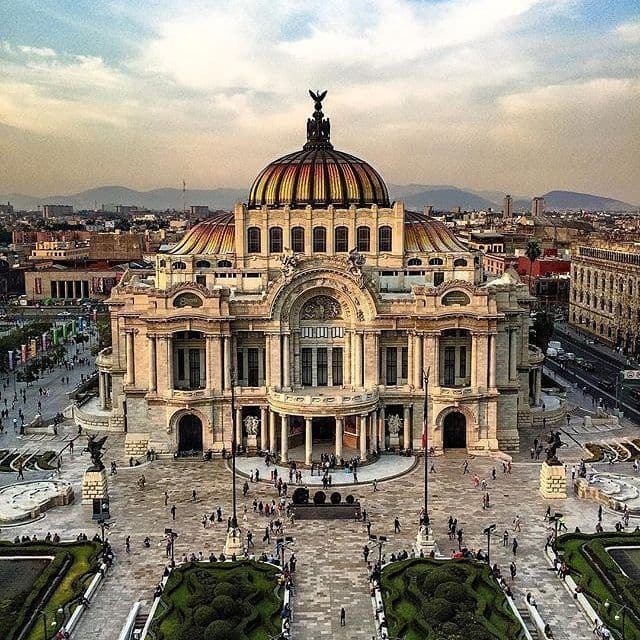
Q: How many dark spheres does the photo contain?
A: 4